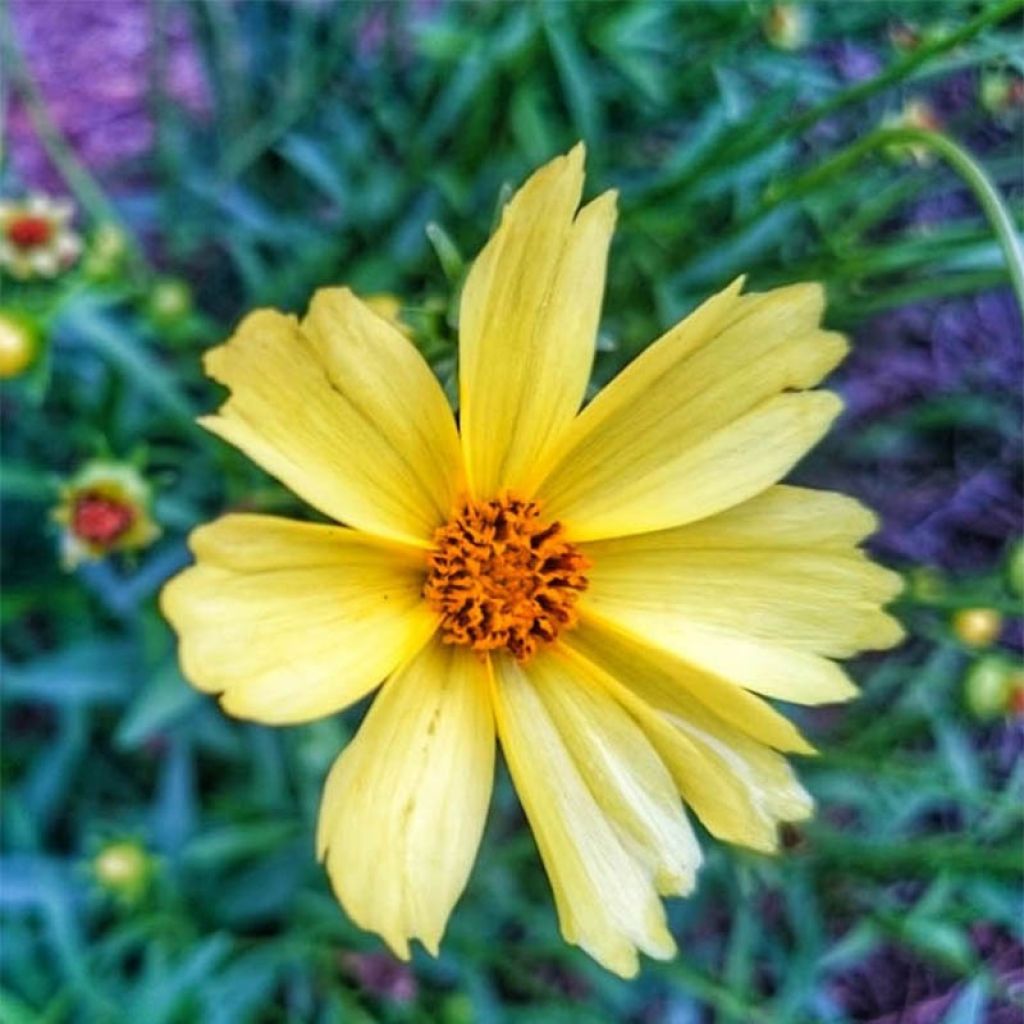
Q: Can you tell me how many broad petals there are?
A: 8